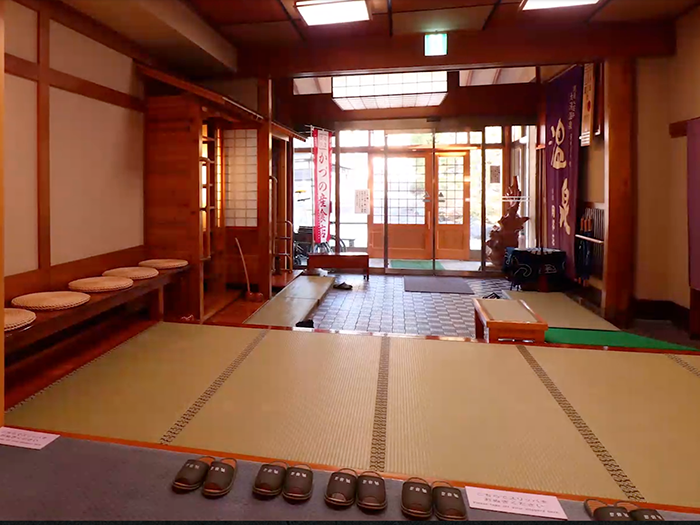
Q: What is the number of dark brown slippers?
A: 10